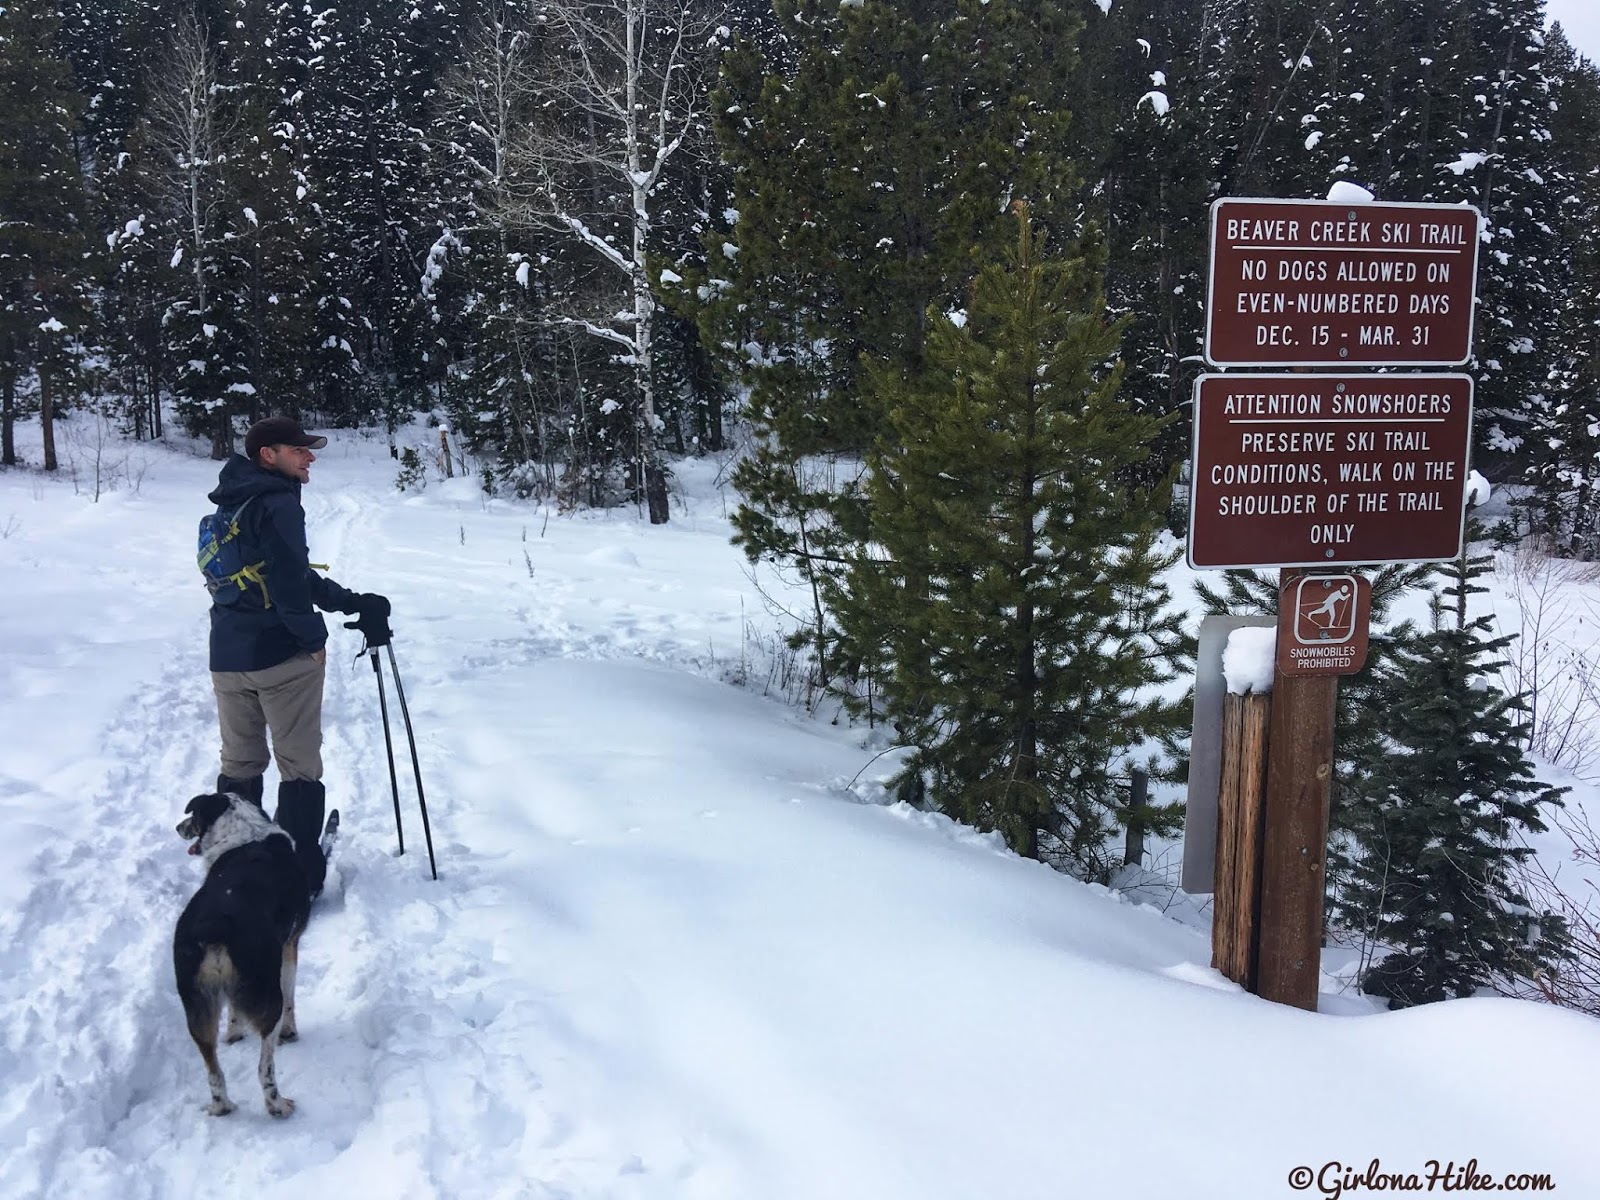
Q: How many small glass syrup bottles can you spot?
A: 0